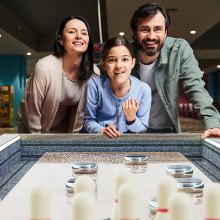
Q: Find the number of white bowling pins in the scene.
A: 8